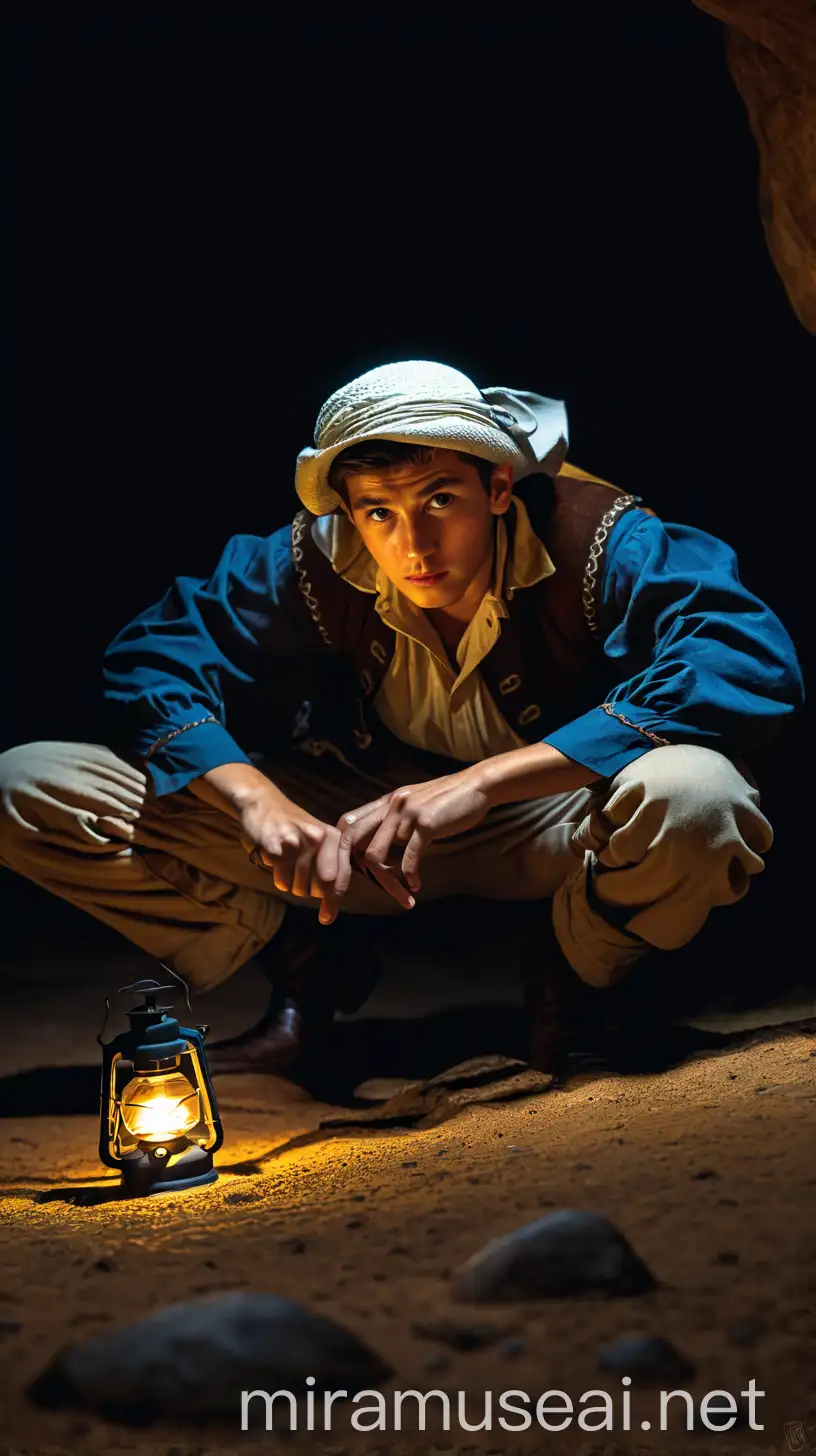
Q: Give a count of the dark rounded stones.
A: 3